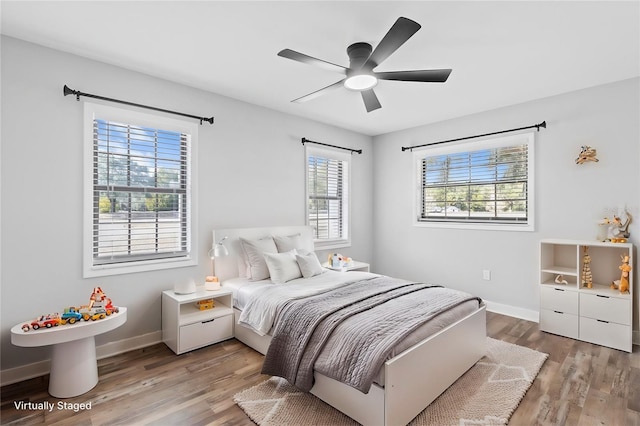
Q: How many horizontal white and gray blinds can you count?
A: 3